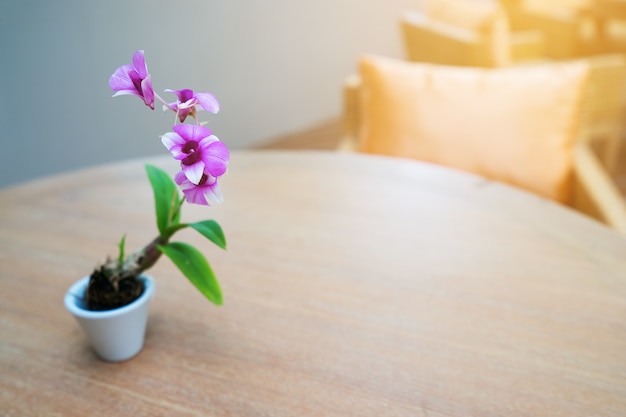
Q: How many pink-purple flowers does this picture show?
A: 4